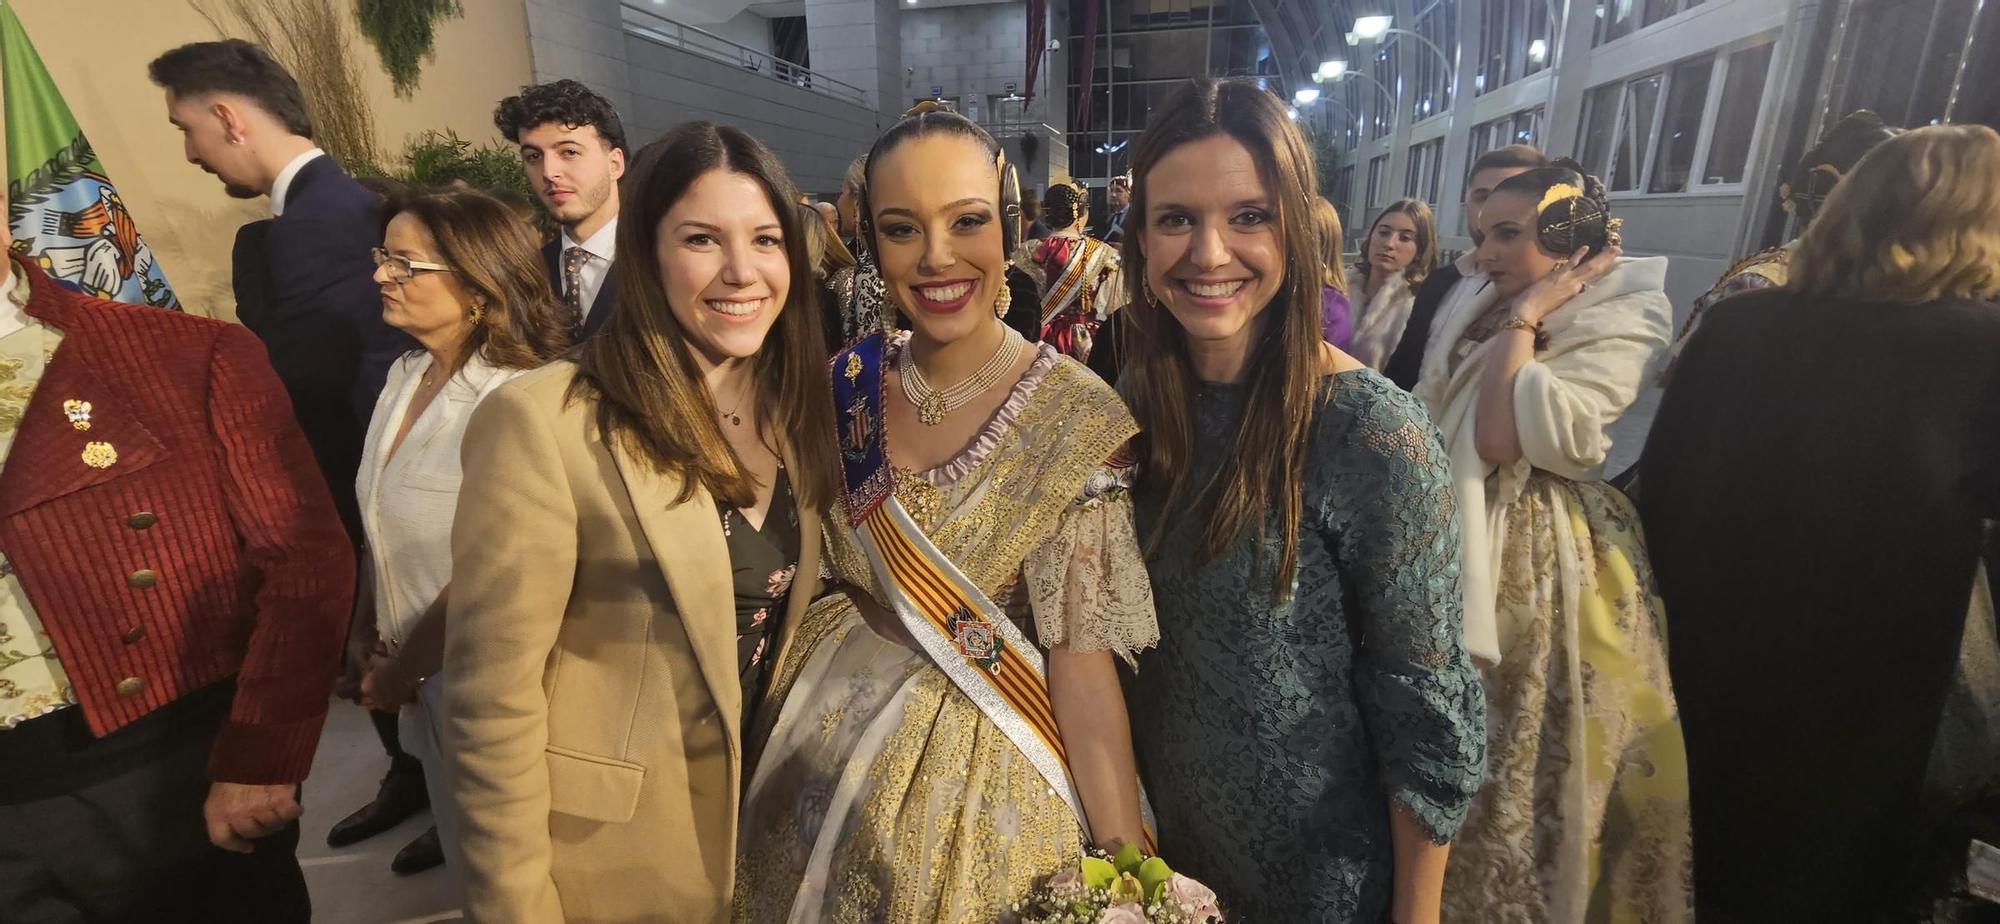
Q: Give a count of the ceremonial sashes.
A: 2